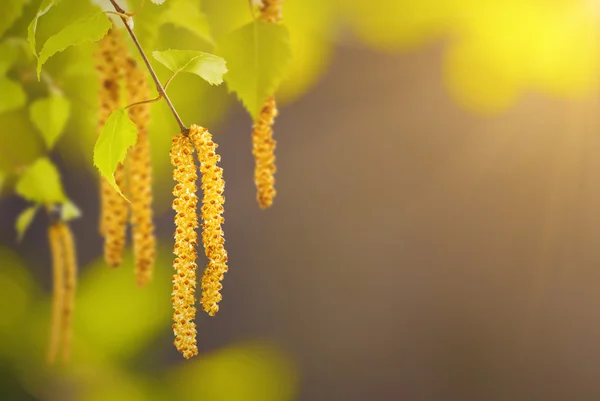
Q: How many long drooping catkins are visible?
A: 7